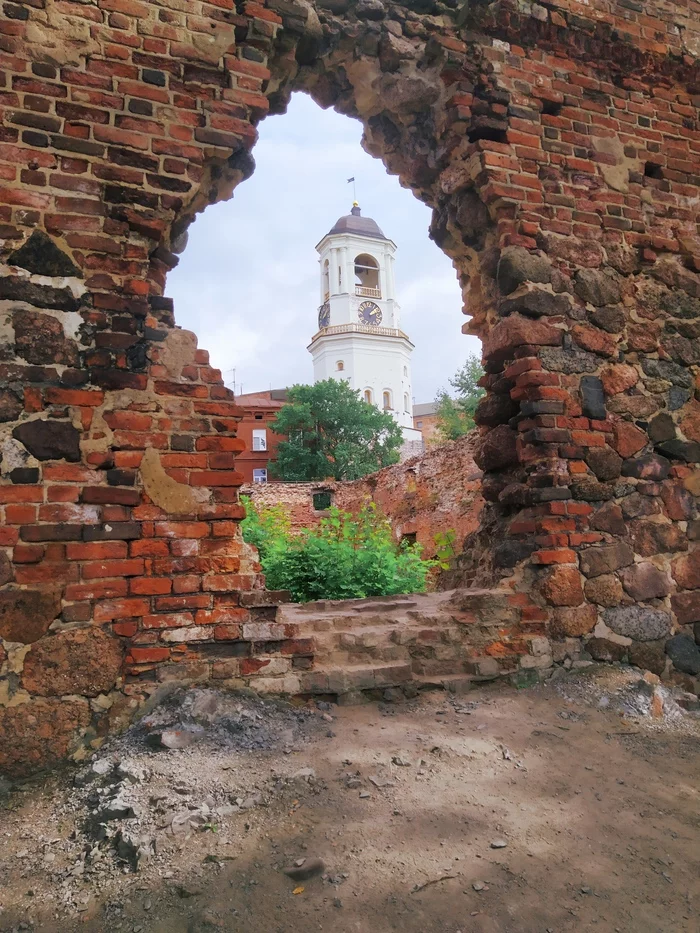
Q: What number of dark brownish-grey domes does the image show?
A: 1